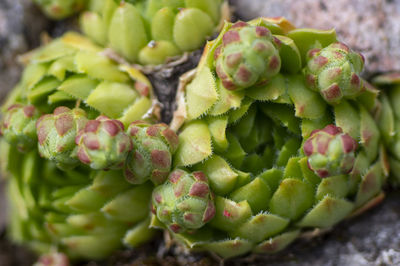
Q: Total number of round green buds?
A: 8